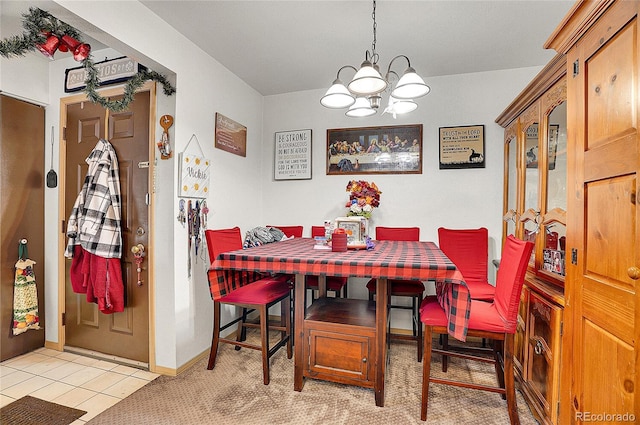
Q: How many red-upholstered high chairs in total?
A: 6